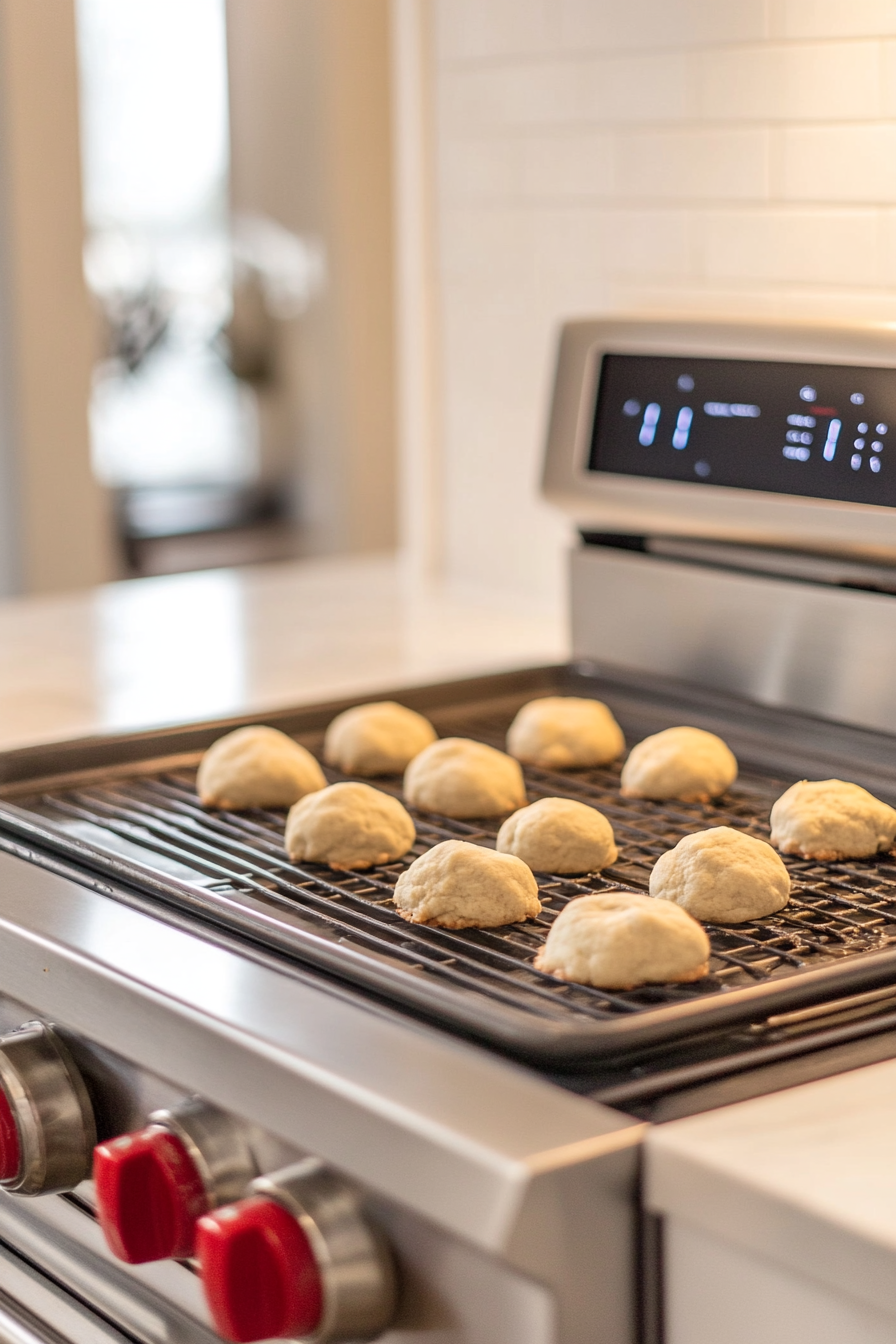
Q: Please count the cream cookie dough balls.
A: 11